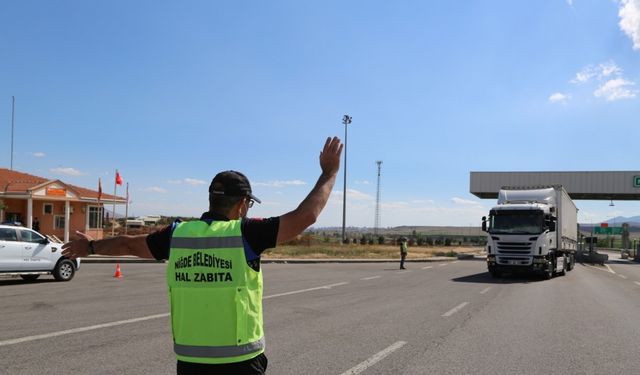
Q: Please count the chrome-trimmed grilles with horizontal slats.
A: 1